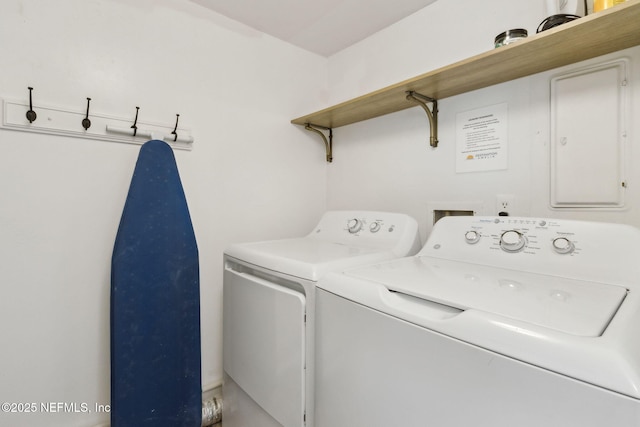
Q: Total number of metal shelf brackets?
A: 2